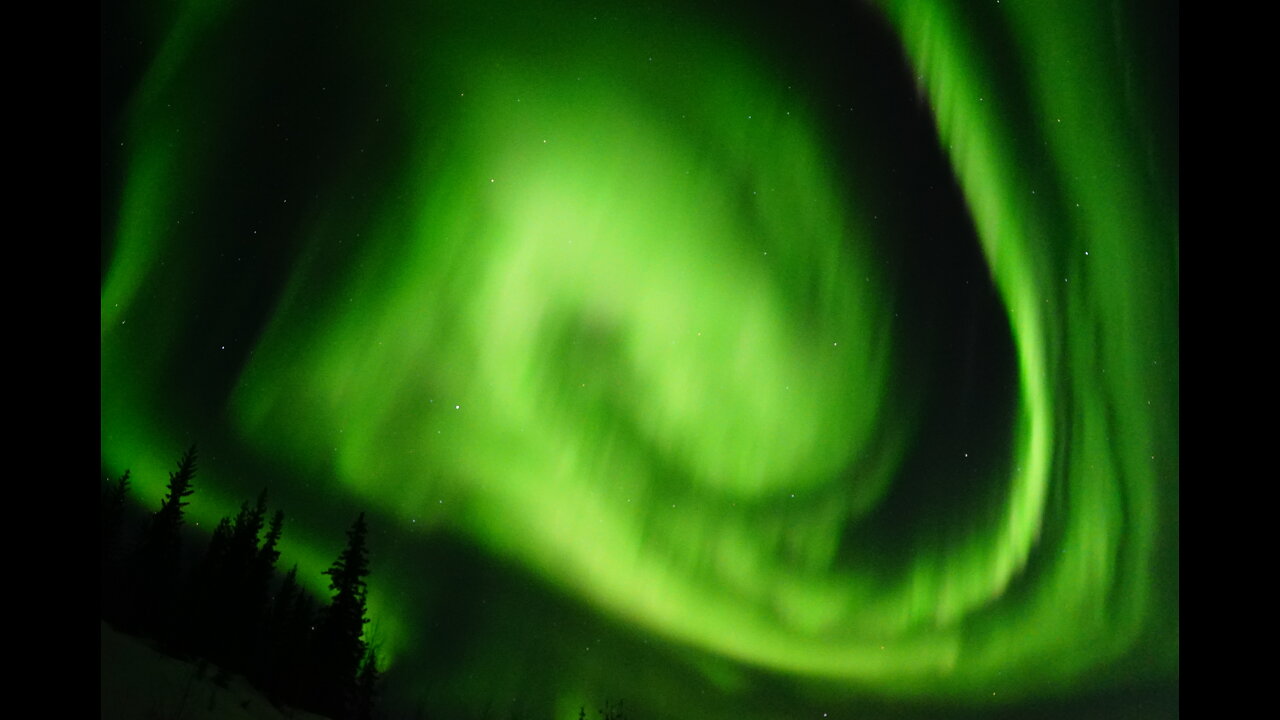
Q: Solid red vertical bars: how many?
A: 0